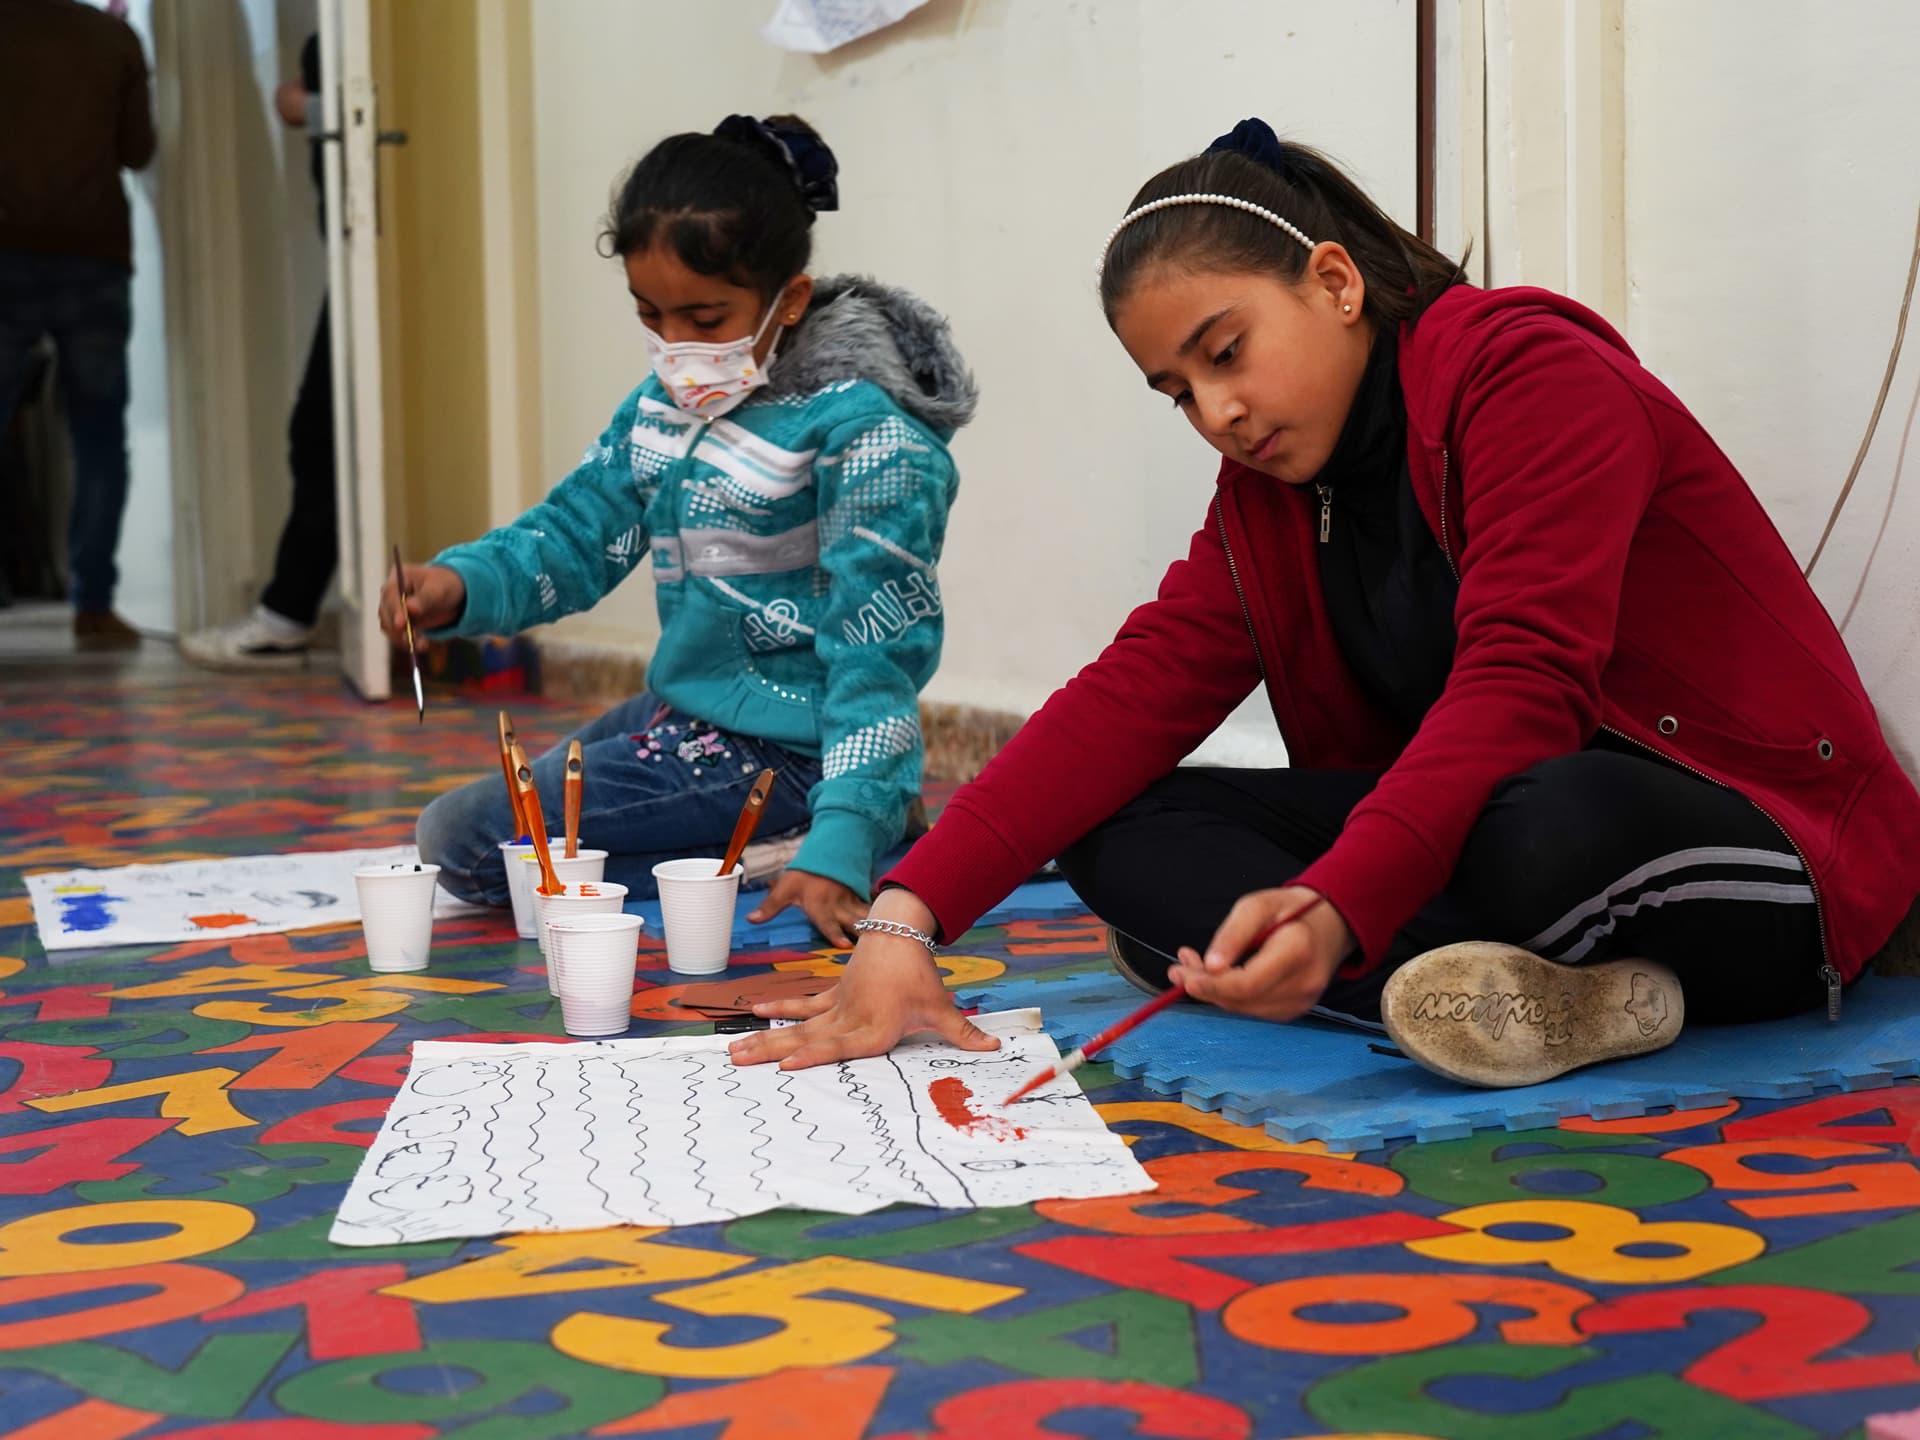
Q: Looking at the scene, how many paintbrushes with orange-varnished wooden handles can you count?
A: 4